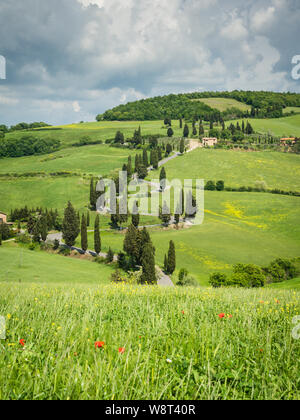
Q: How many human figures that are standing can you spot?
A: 0